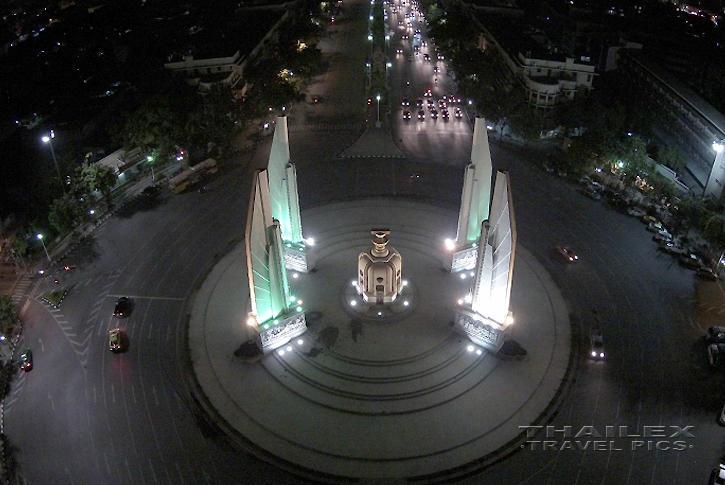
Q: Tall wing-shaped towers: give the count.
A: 4